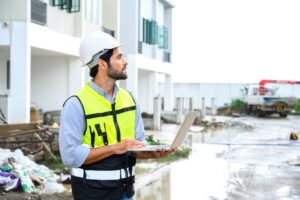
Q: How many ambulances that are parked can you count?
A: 0